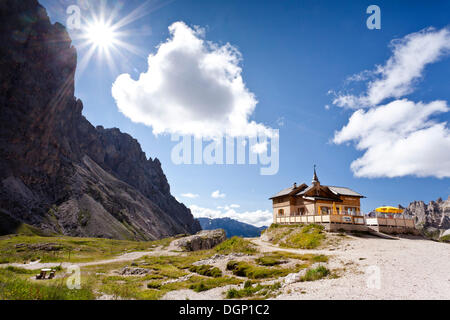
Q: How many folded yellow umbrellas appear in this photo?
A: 1